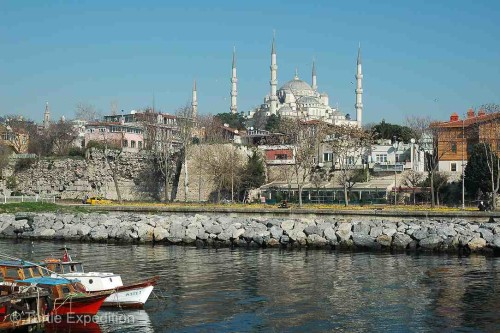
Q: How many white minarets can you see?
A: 5